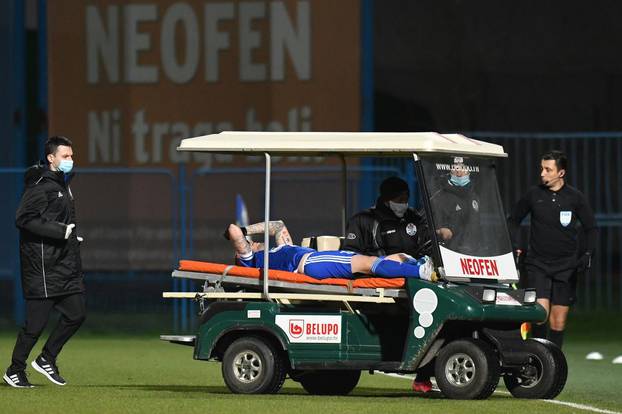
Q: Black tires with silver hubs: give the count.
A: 2